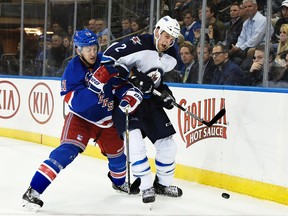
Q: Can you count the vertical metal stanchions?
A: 8